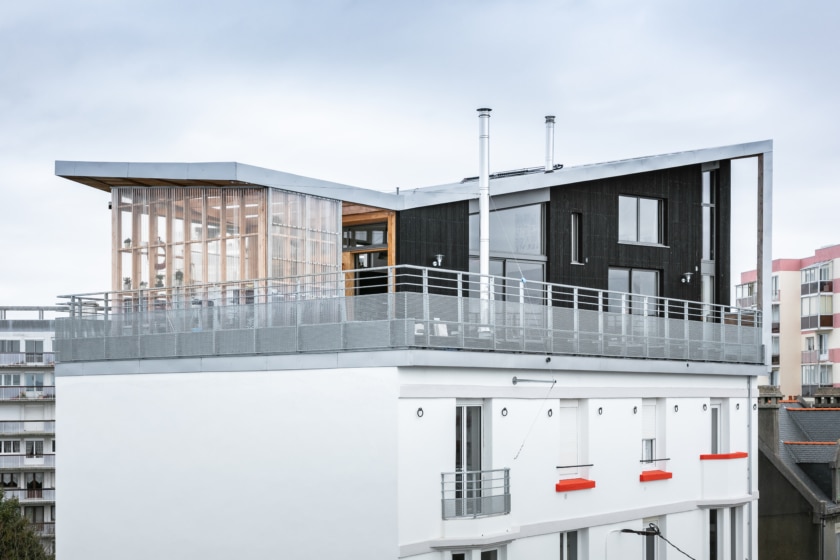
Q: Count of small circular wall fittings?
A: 9